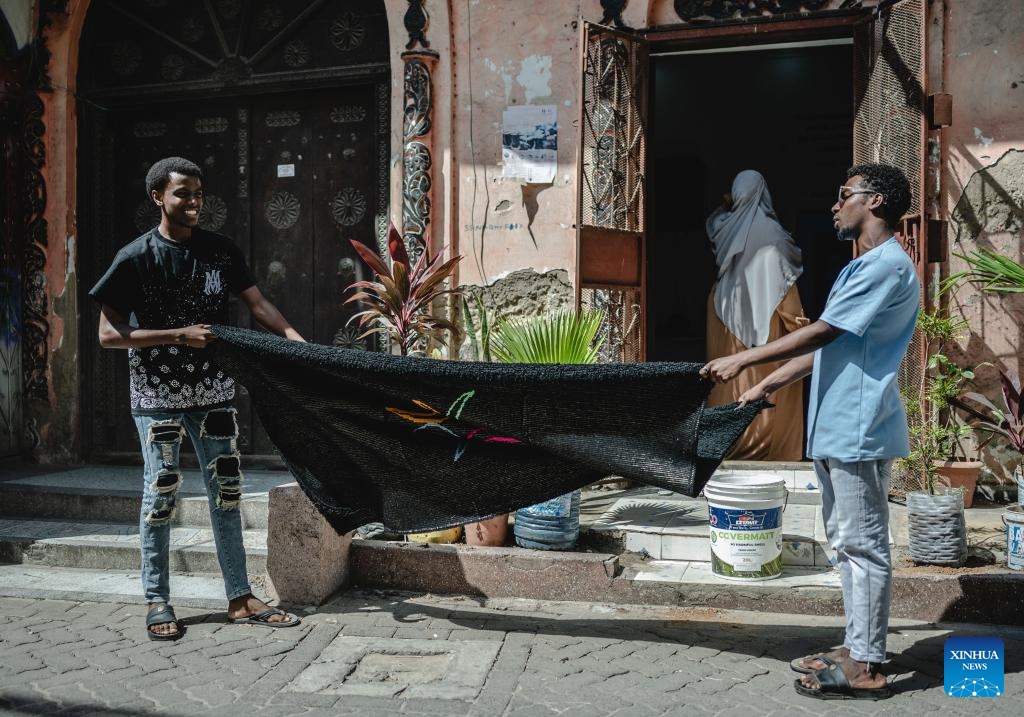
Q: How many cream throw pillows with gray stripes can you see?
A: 0